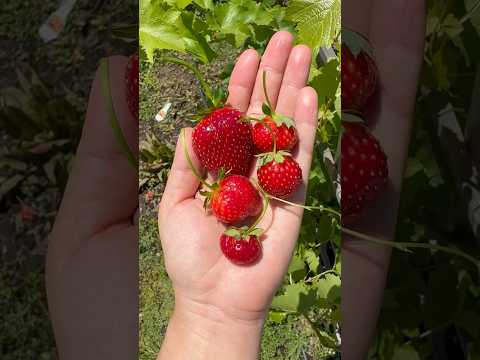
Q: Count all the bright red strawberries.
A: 5